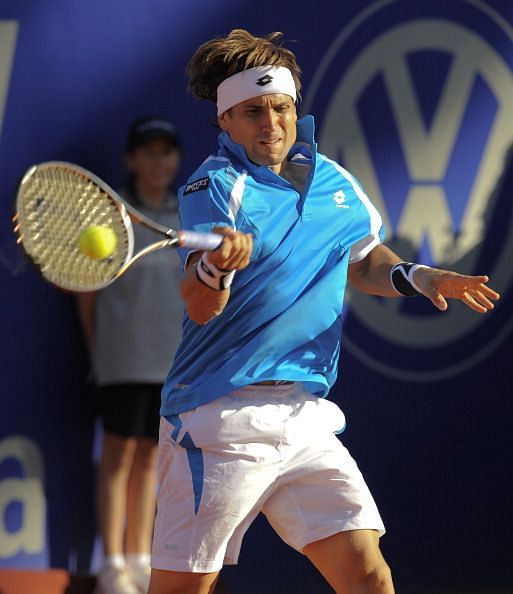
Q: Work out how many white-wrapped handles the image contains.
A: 1